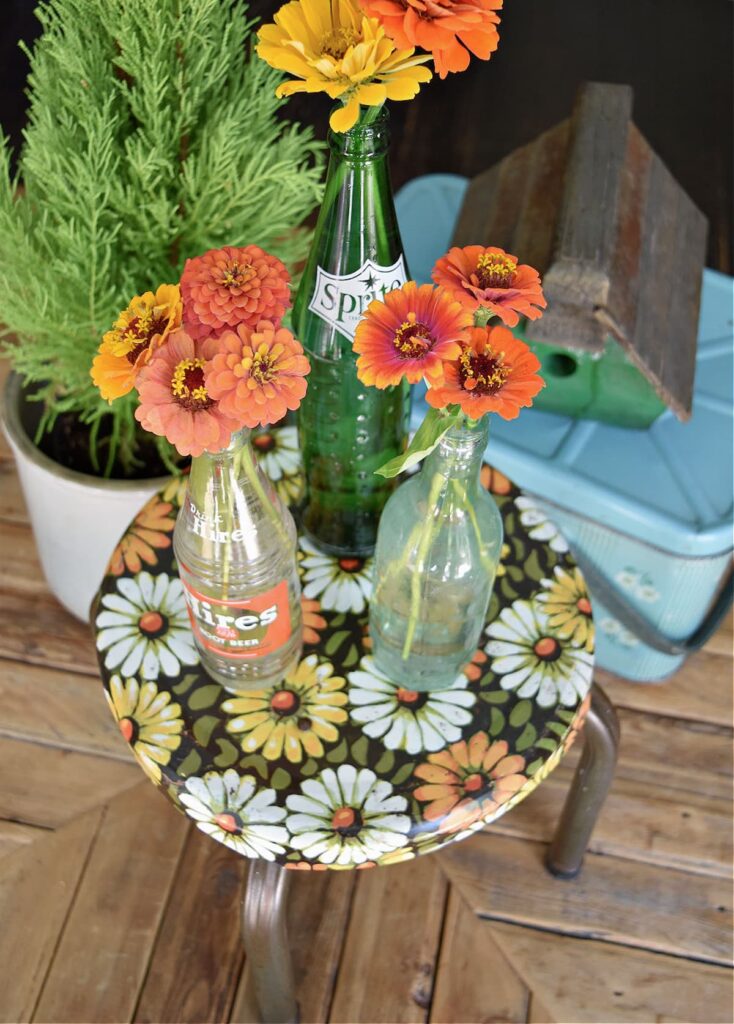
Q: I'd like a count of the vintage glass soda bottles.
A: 3